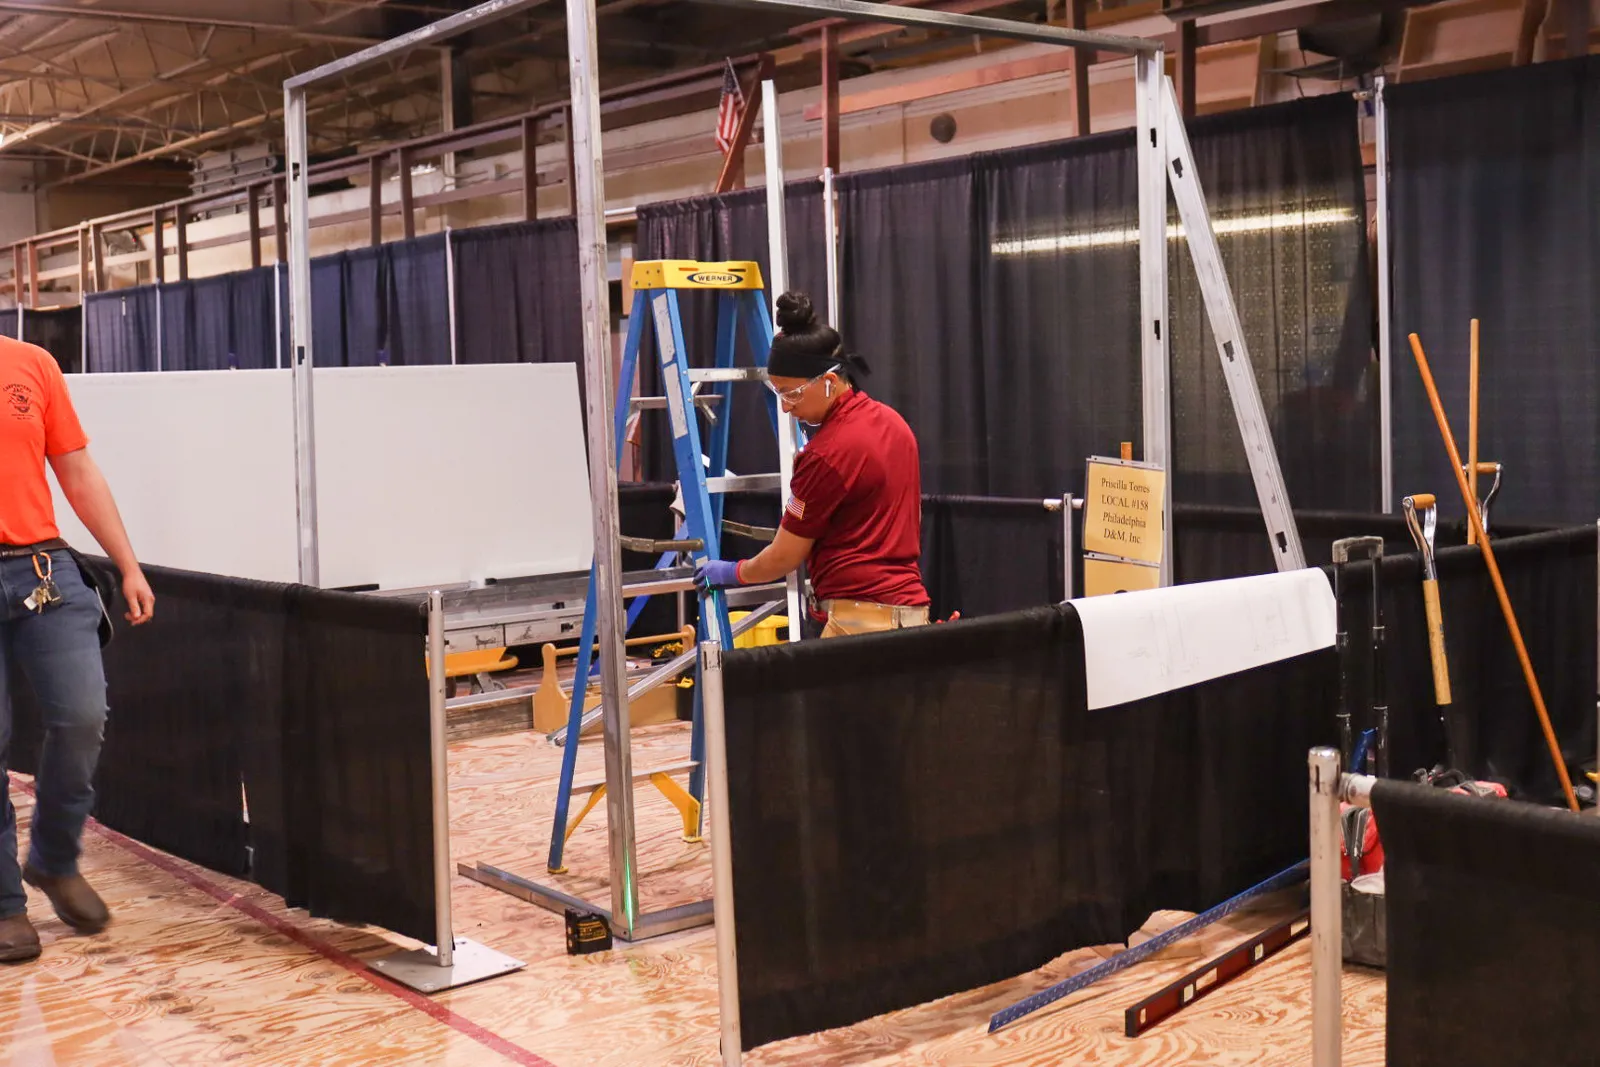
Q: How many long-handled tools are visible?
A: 4